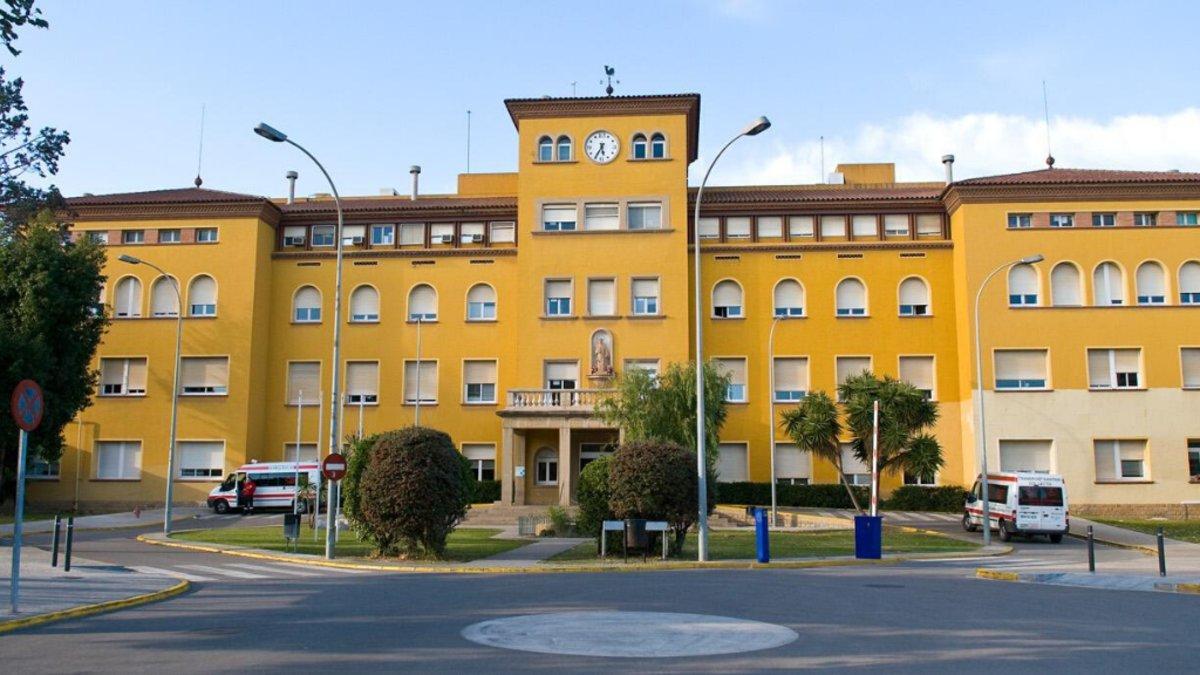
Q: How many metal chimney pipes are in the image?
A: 3